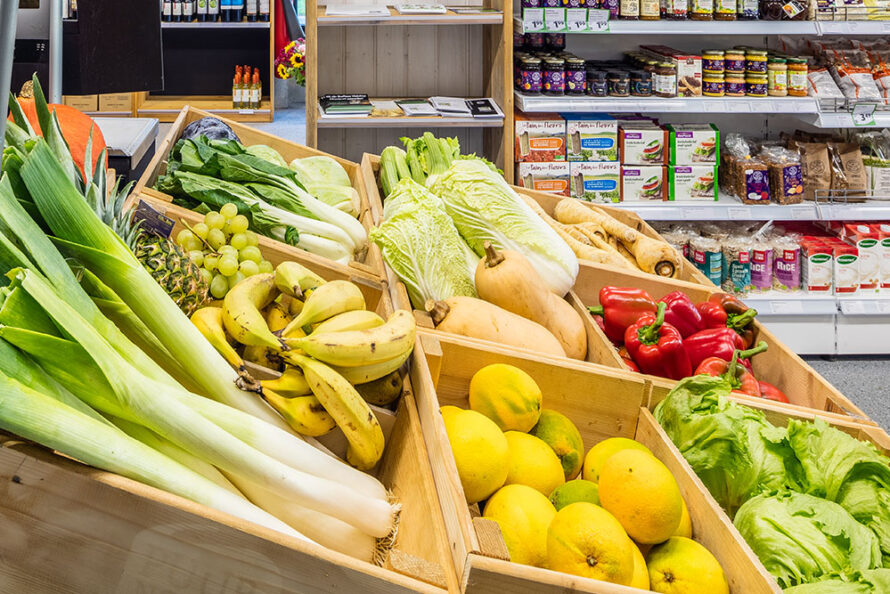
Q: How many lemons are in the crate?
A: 13